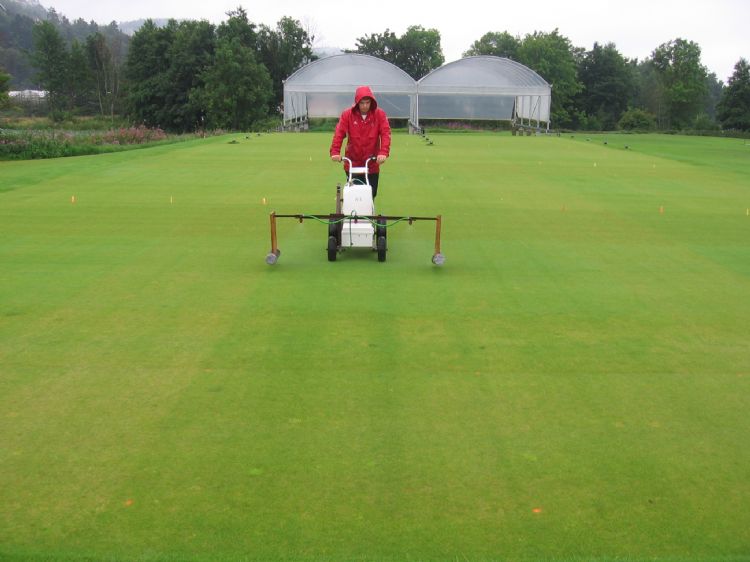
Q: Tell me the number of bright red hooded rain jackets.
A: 1